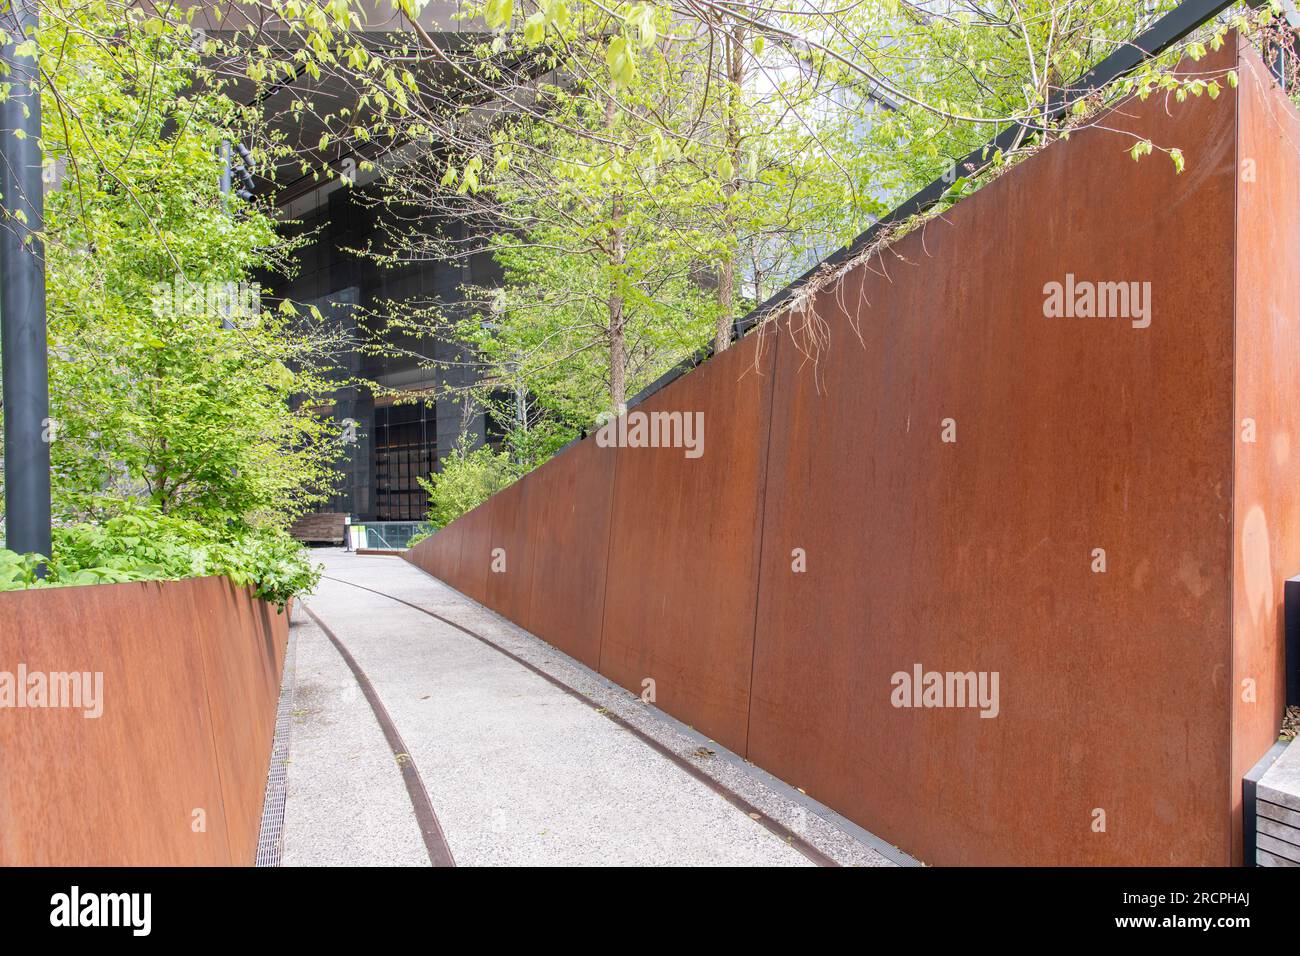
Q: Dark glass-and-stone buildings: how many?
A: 1